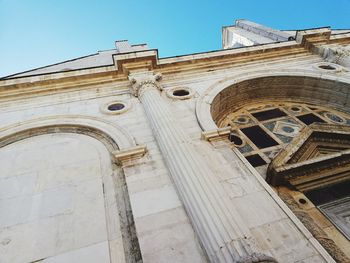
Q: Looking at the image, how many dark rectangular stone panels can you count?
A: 4